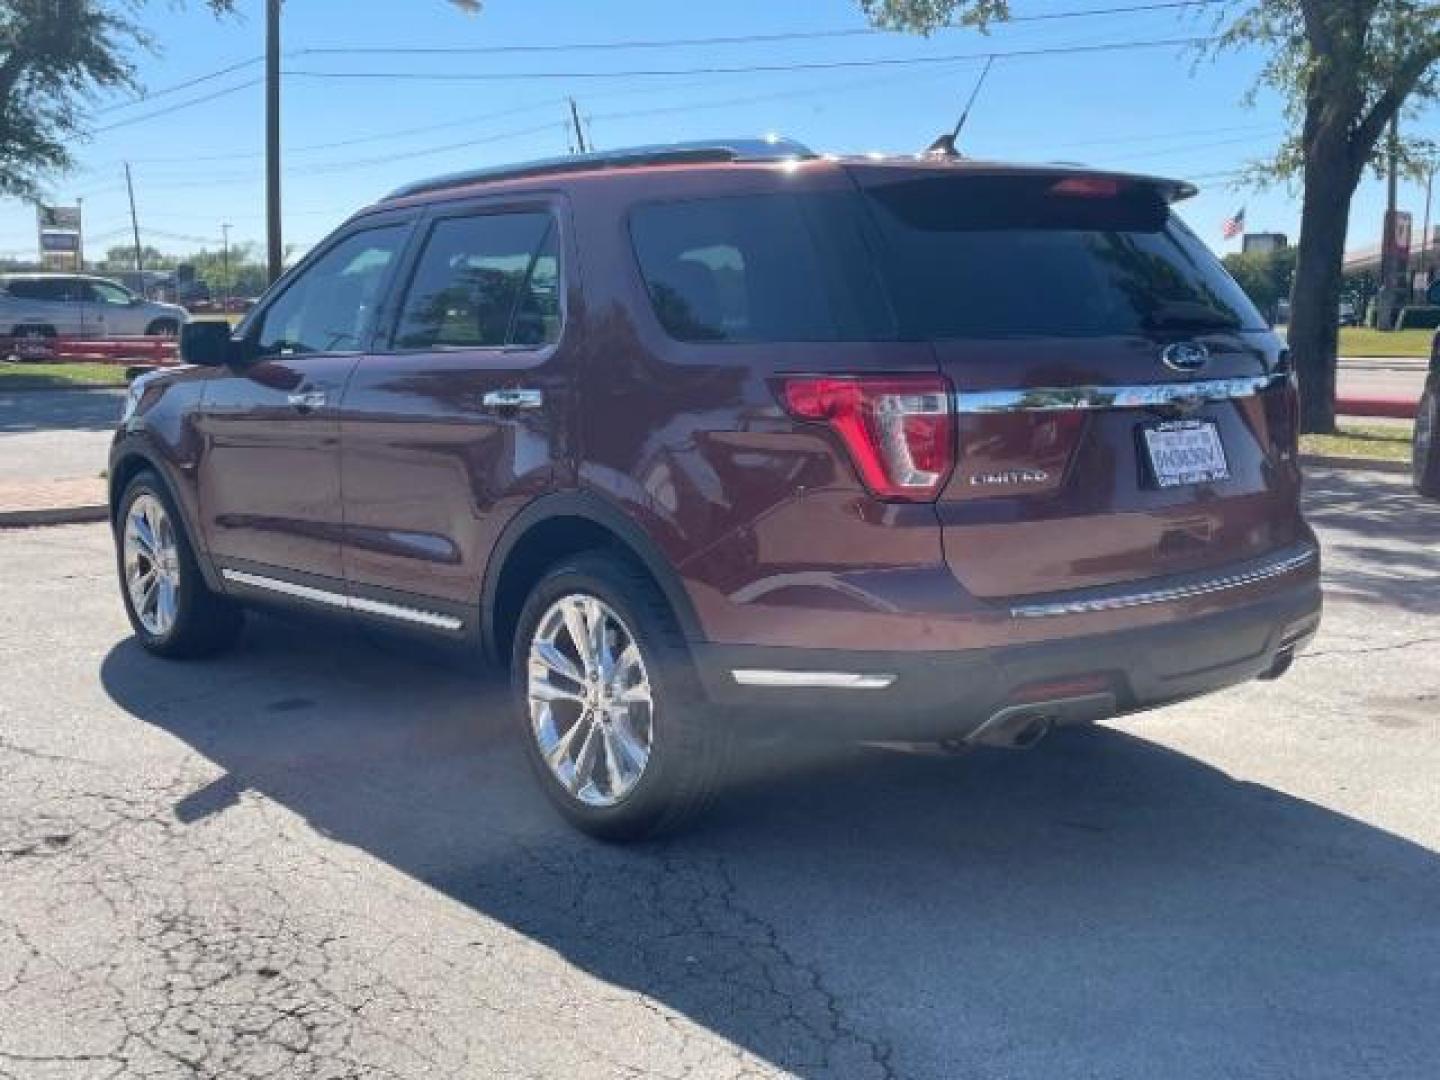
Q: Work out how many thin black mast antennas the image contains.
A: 1